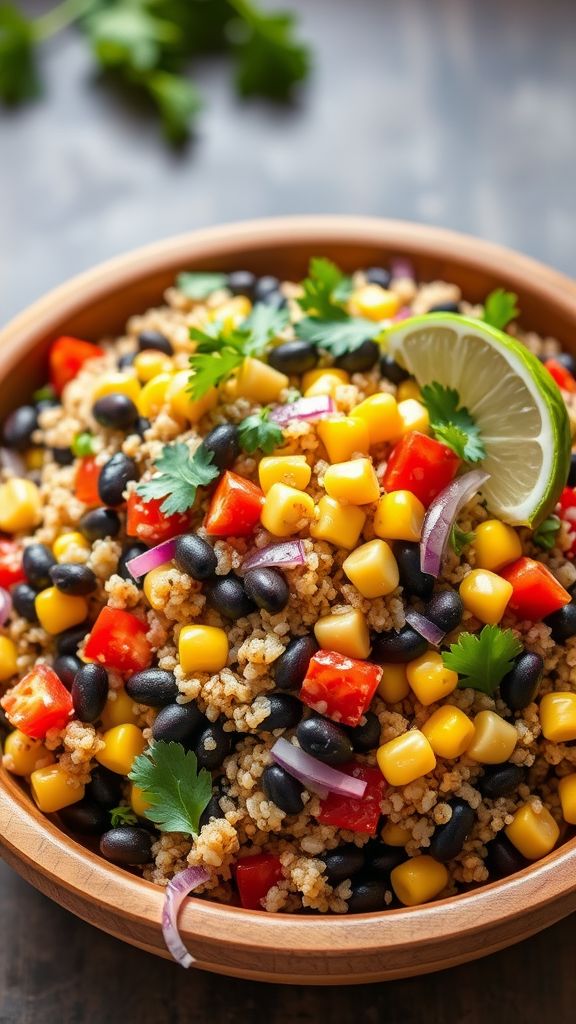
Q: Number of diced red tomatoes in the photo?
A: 14